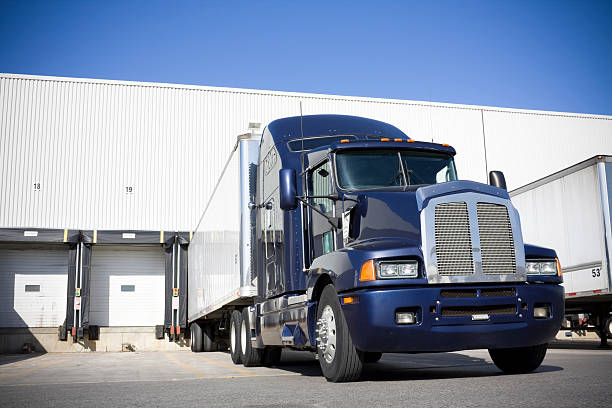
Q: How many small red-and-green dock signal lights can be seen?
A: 2